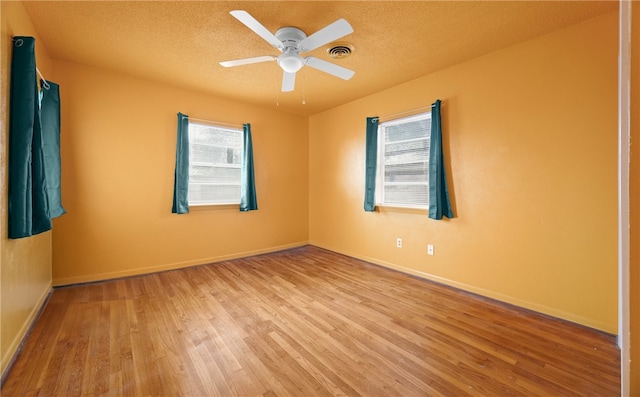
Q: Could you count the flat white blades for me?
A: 5